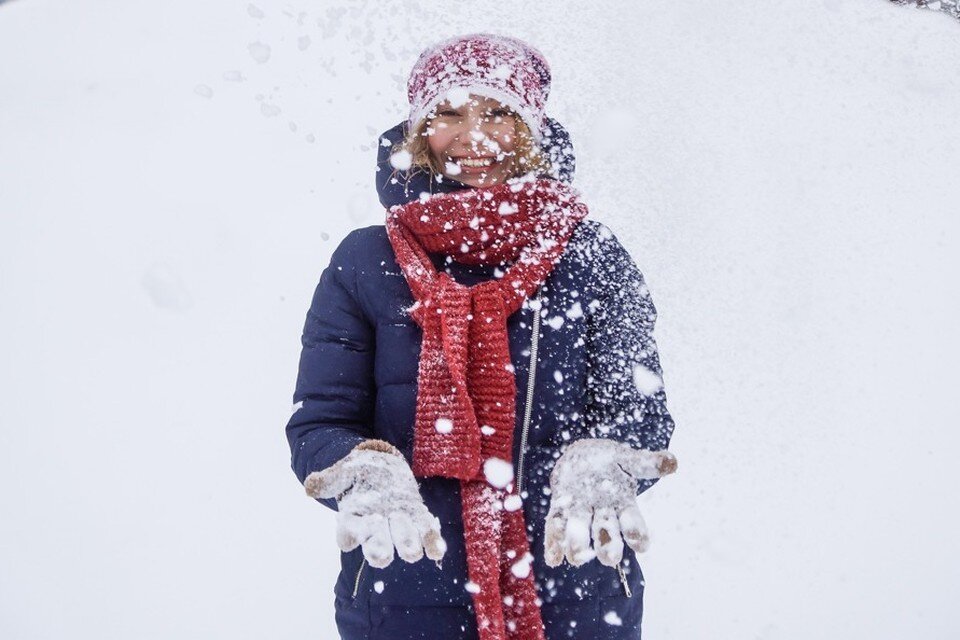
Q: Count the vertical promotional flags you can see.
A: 0